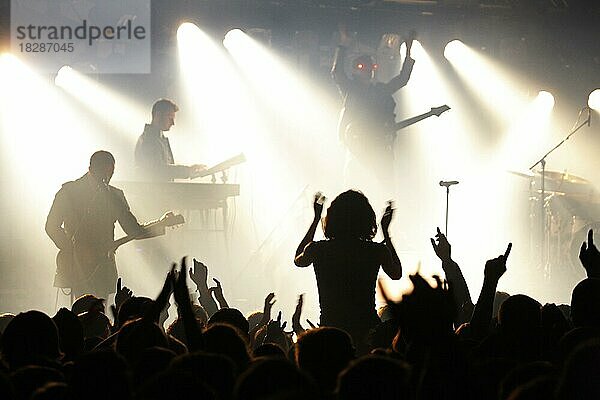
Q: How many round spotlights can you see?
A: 8